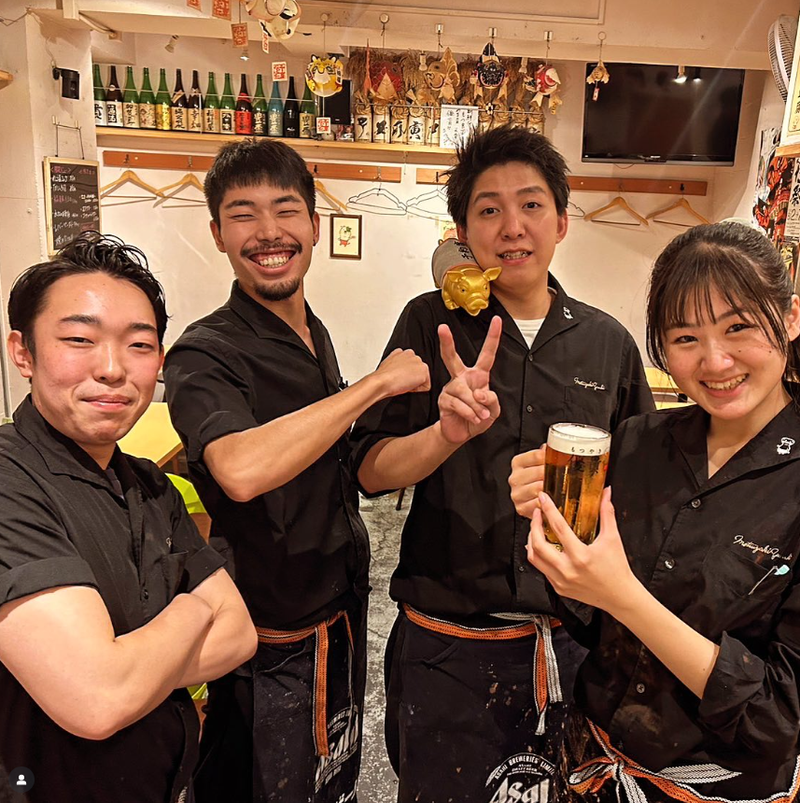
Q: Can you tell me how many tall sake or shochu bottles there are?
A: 14